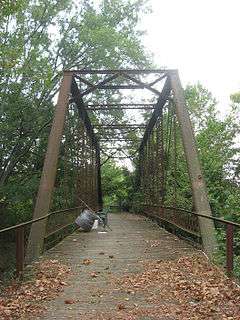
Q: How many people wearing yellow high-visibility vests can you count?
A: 0